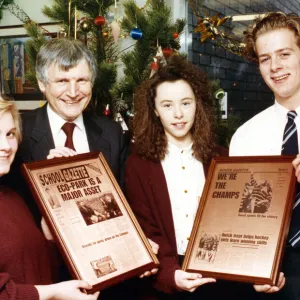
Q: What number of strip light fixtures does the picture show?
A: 1